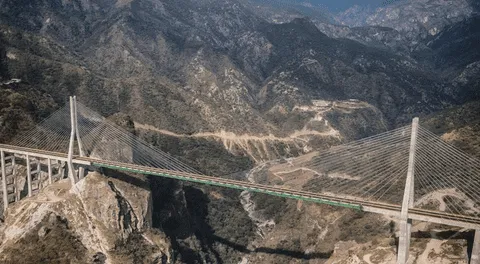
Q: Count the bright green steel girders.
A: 1